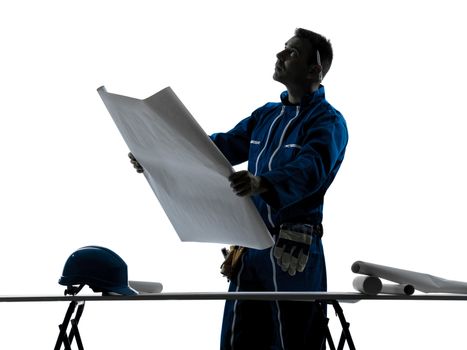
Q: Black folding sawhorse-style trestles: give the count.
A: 2